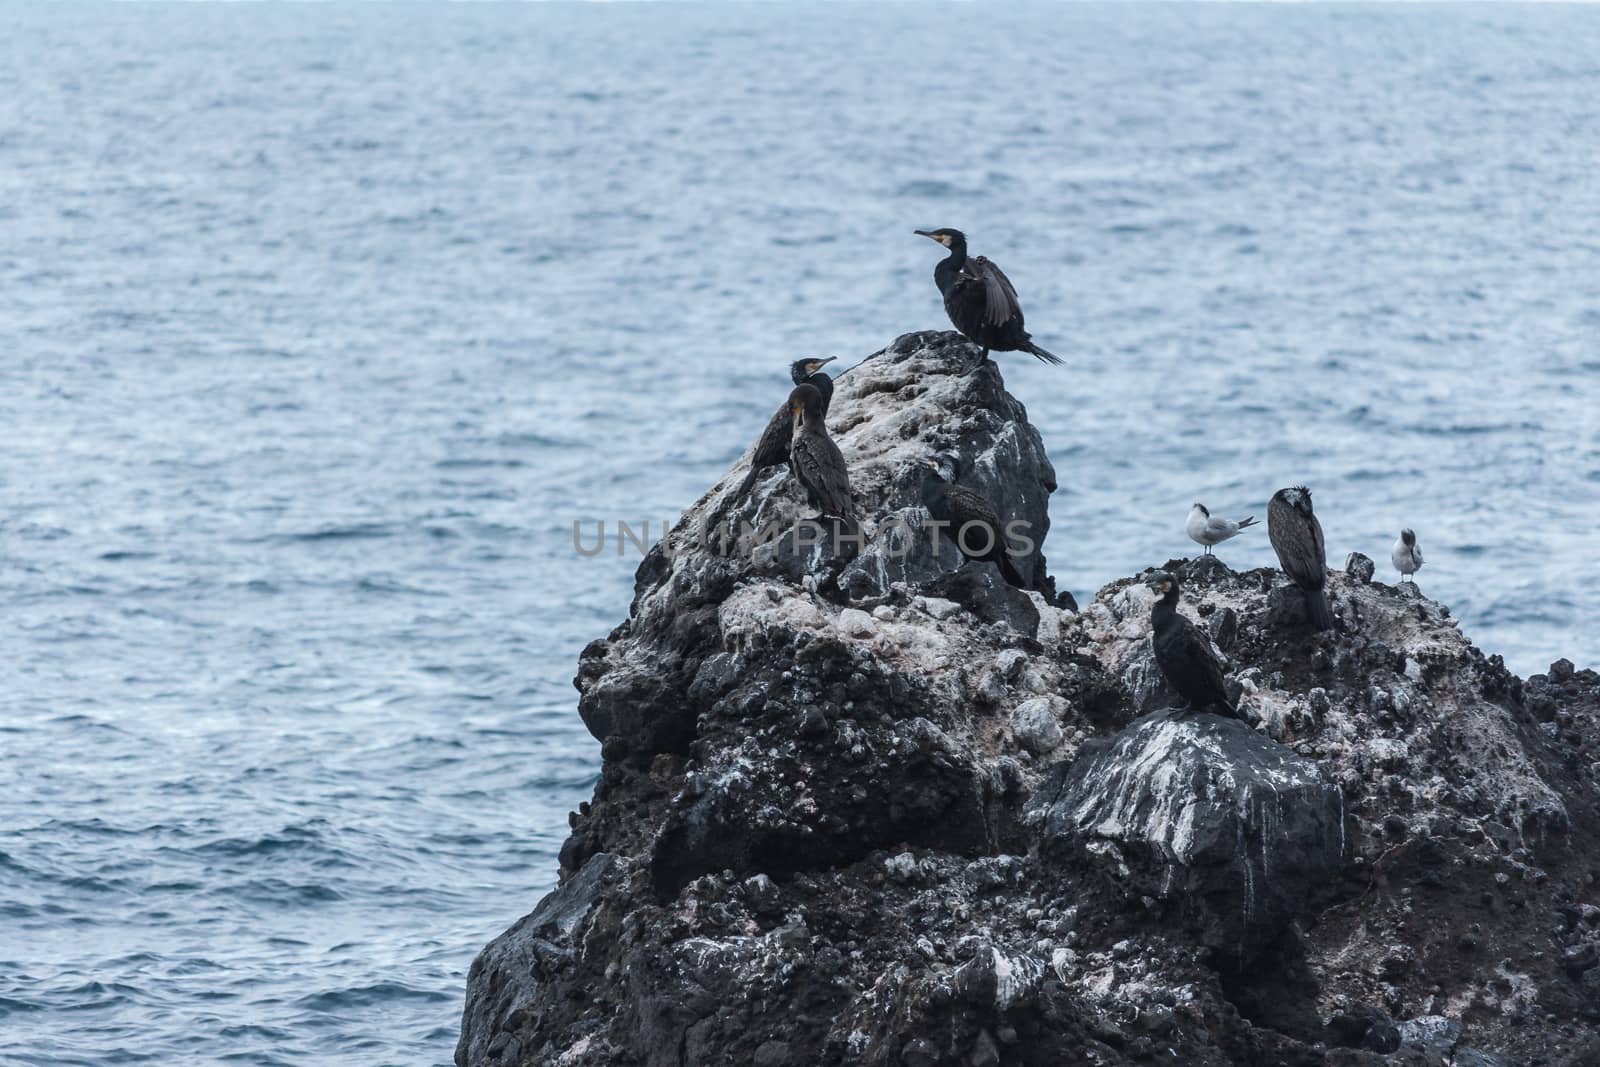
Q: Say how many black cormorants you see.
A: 6